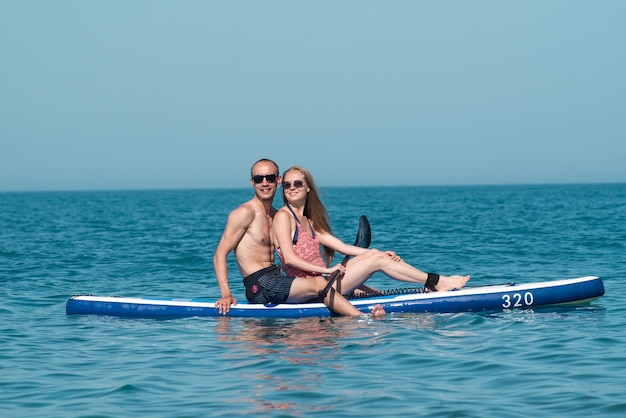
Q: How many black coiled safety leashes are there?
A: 1